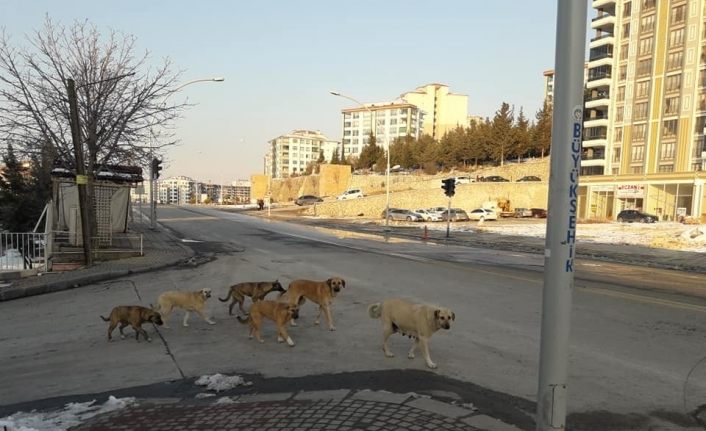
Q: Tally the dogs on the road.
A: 6